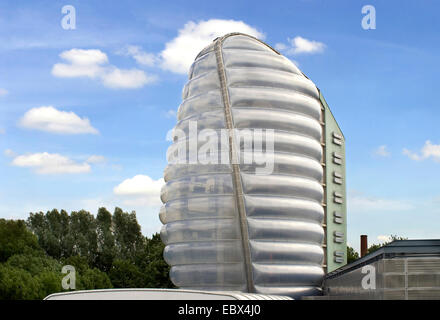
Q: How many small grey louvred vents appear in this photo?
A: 7